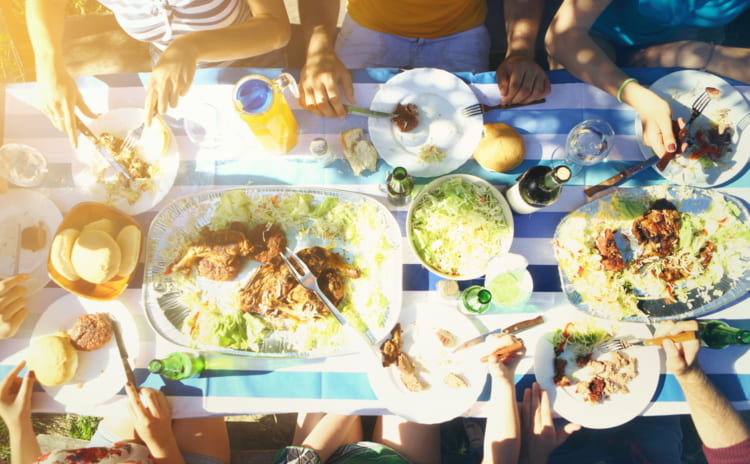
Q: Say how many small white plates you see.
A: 7